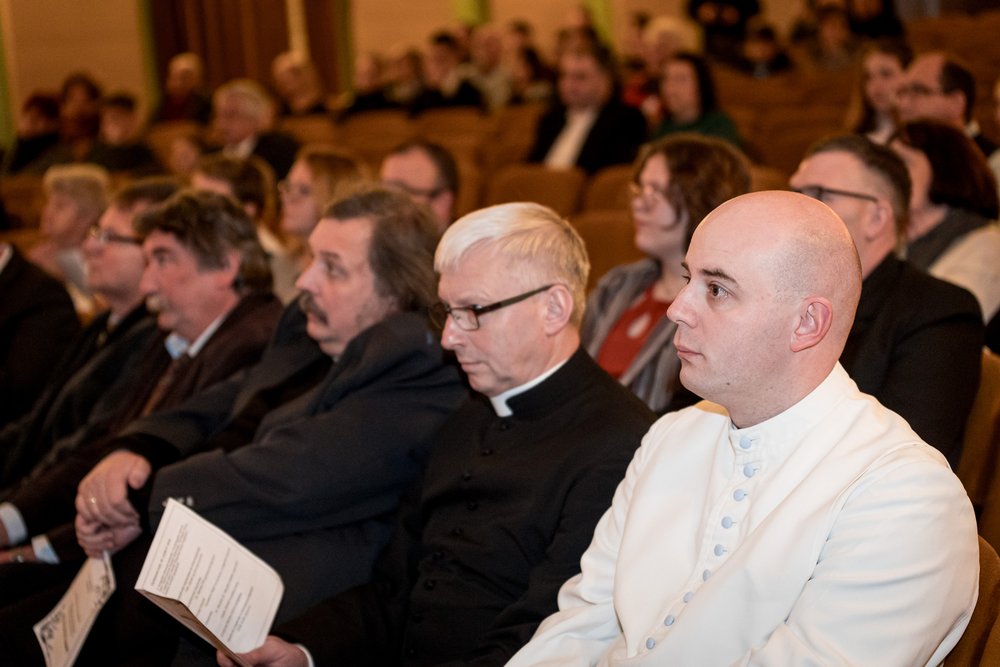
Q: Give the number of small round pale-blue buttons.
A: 9